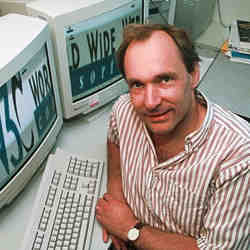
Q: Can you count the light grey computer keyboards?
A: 1